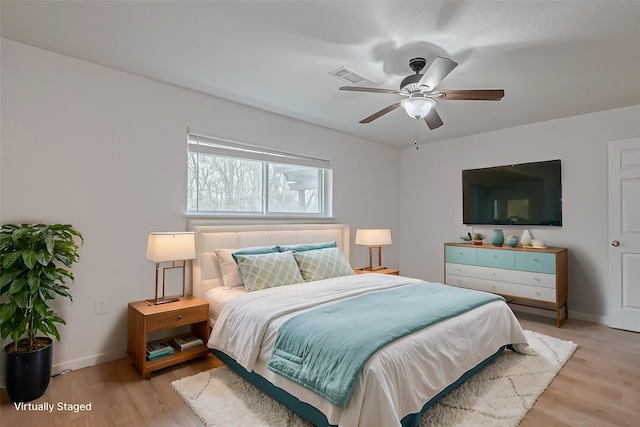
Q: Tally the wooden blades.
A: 5